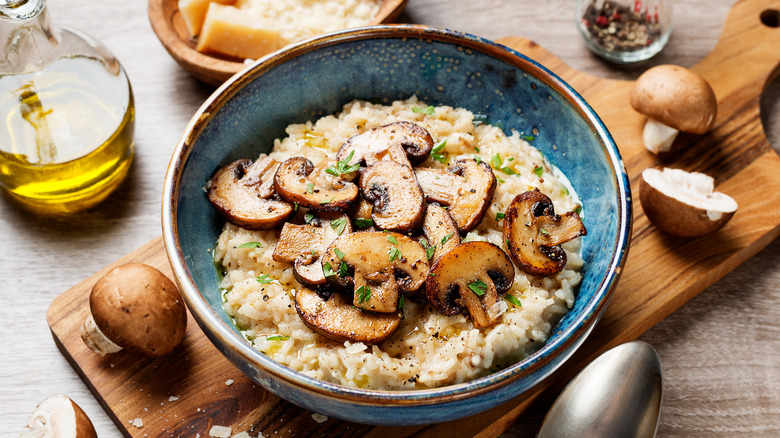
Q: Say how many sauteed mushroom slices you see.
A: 11